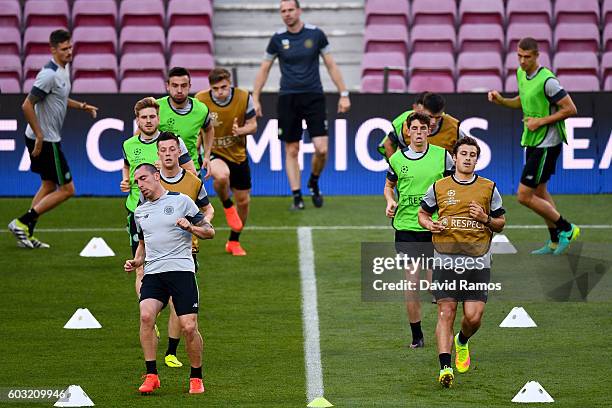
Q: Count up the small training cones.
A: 7